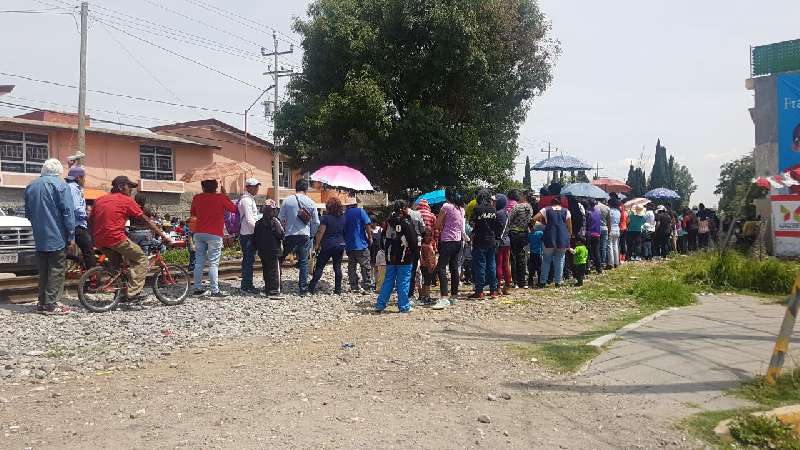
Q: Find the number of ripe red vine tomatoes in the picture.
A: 0